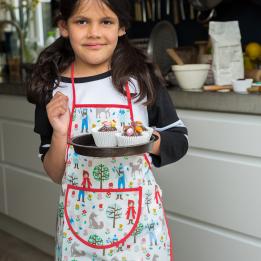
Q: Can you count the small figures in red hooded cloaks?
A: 3